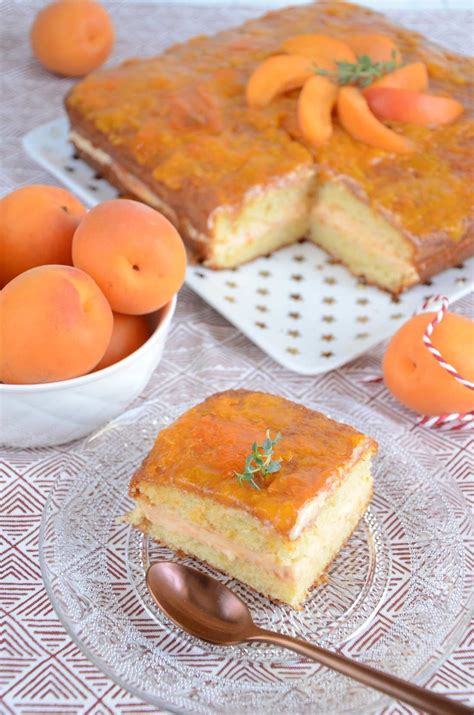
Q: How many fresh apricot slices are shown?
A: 7